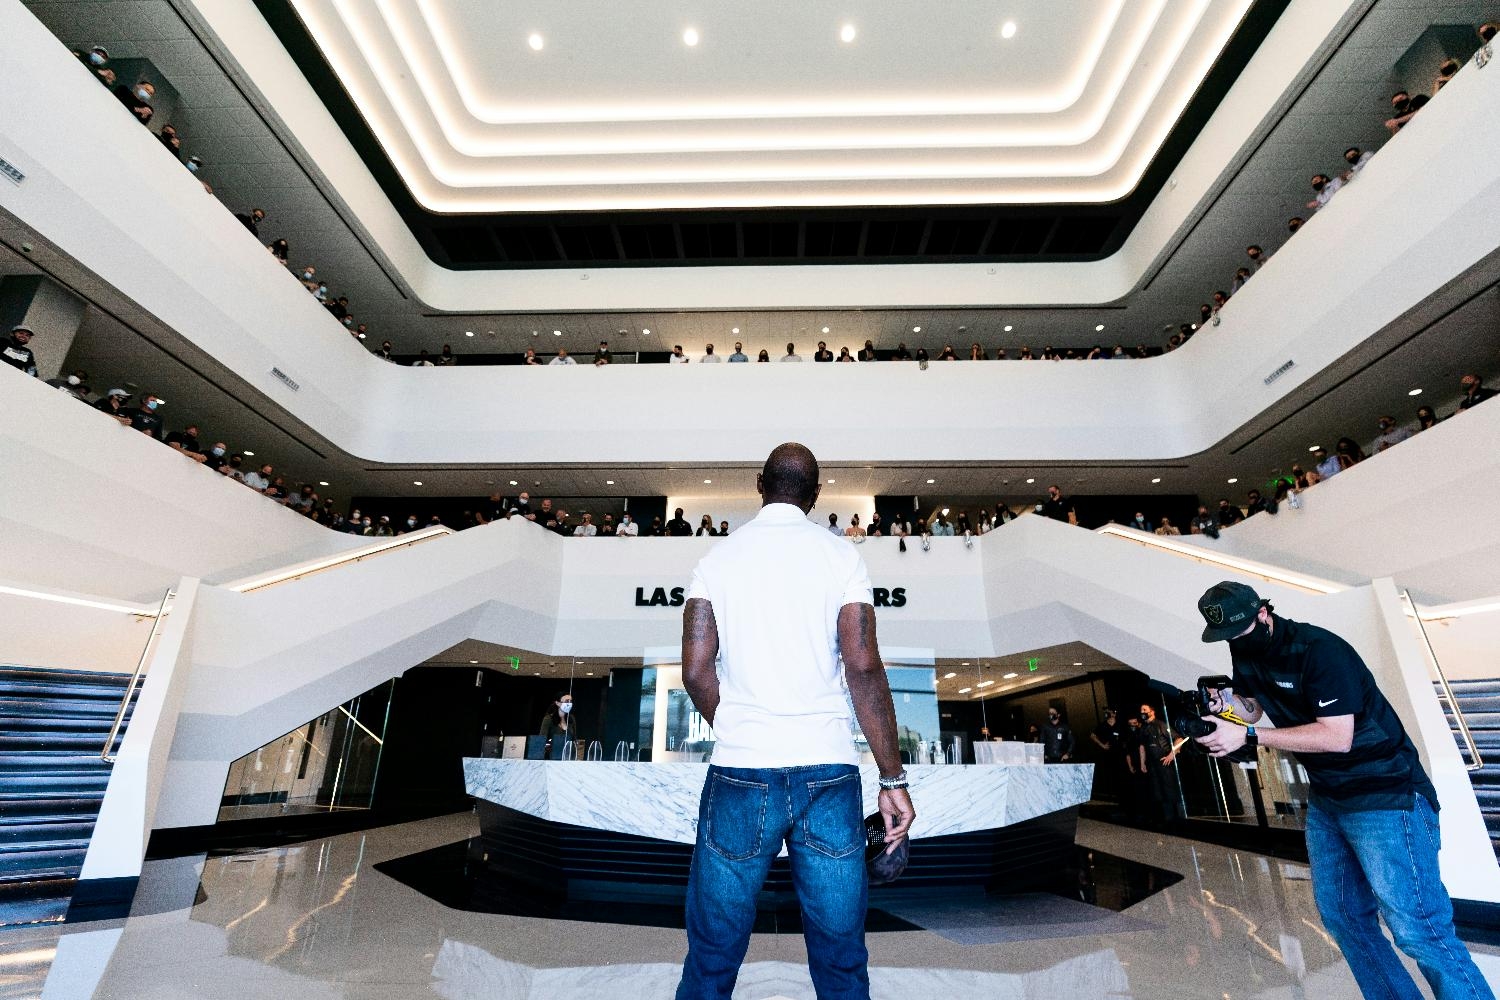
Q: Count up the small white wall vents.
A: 3